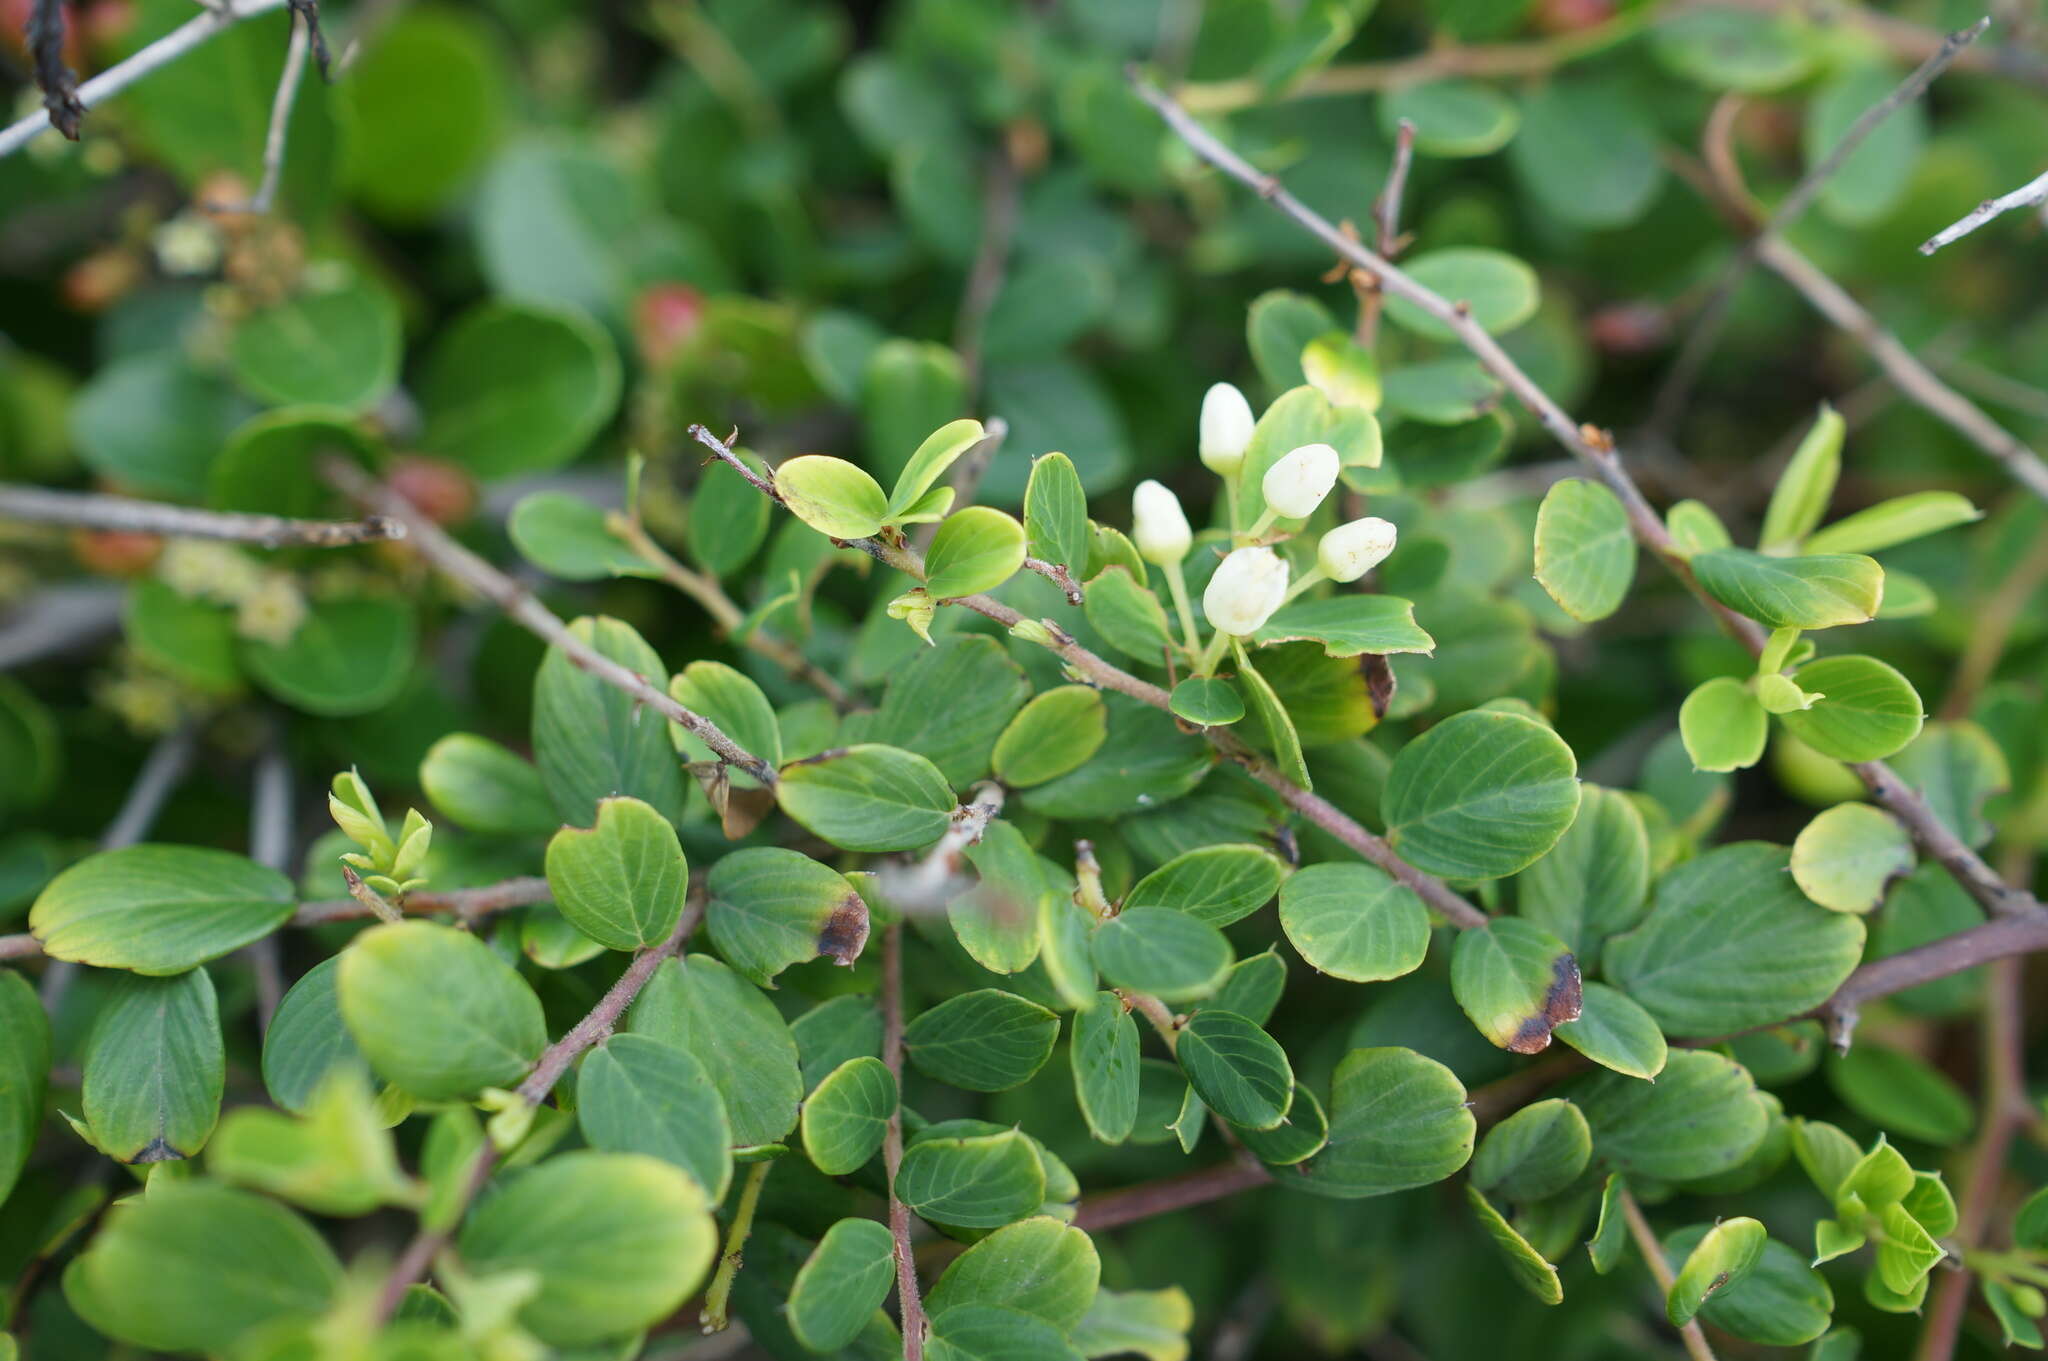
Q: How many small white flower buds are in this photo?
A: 5